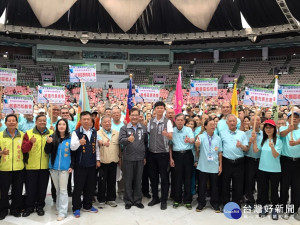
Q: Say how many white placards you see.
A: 8